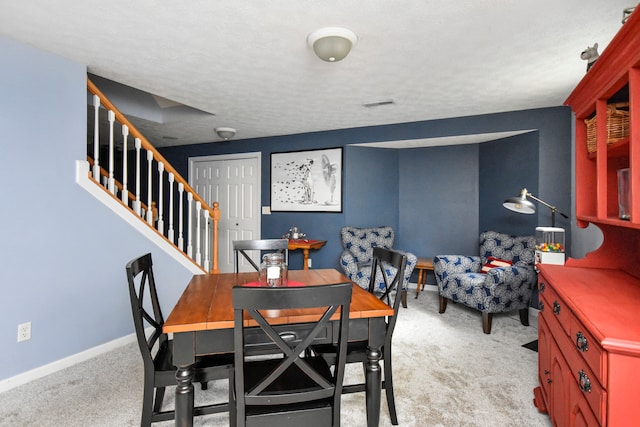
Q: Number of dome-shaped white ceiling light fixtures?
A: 2